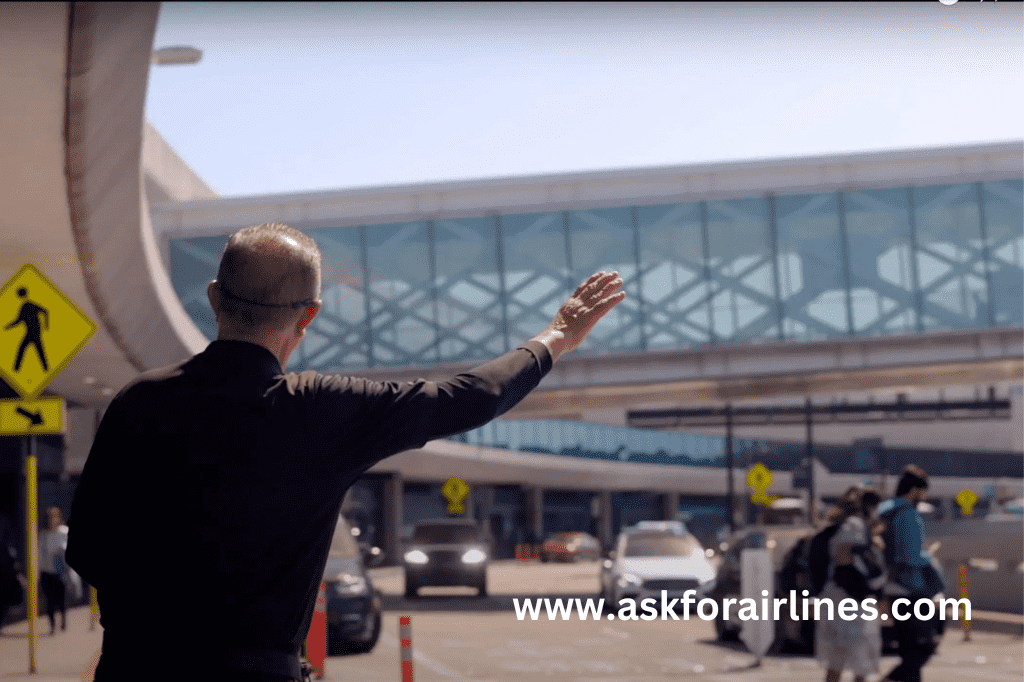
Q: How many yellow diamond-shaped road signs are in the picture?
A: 4